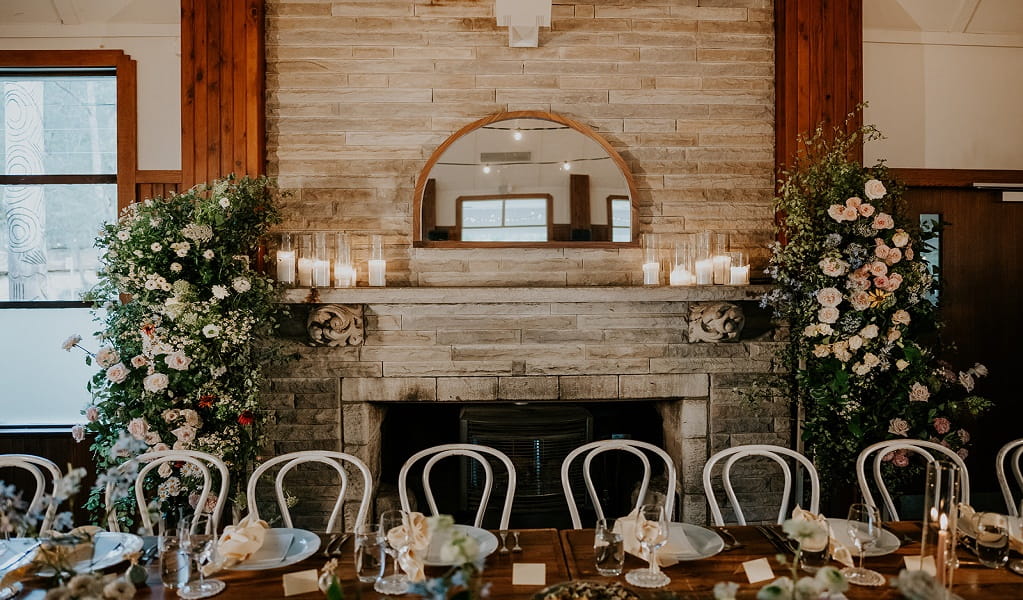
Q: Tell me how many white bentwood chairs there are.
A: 8